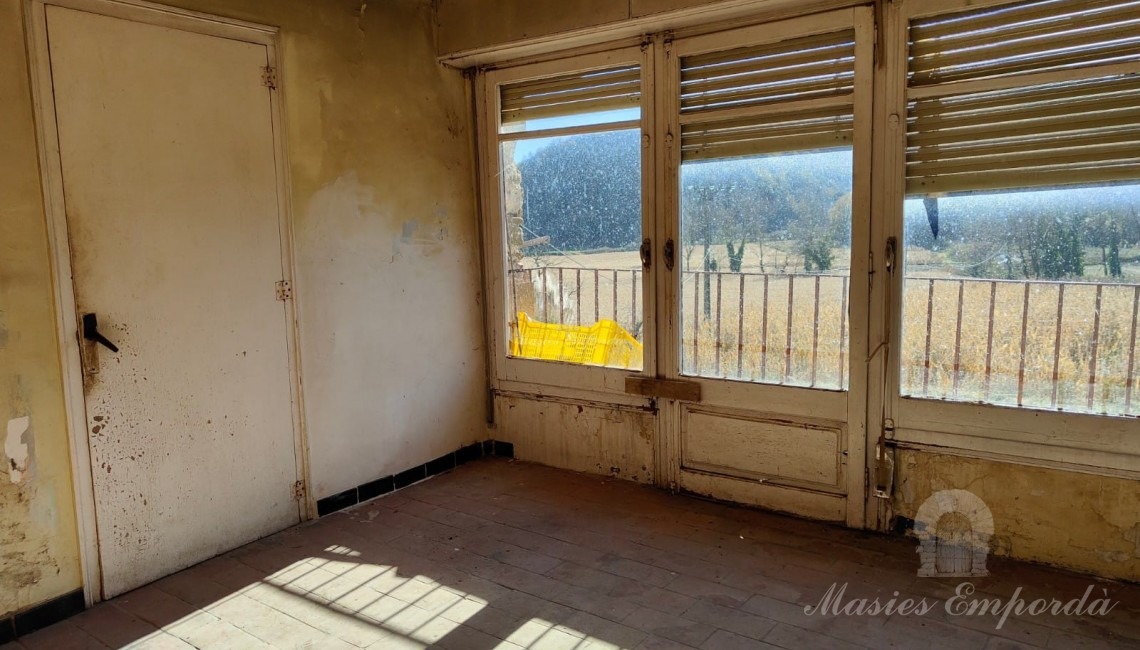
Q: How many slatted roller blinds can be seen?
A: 3